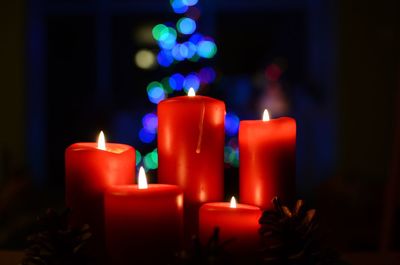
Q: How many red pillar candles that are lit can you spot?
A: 5